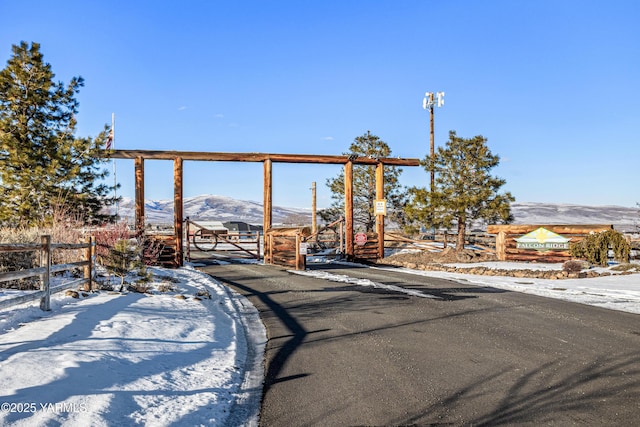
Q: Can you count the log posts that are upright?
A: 5